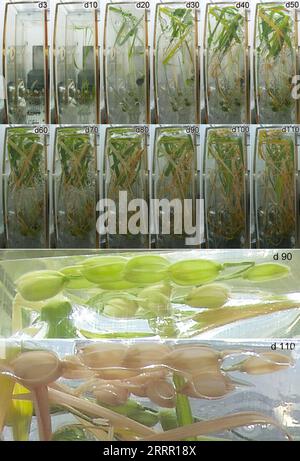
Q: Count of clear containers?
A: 12